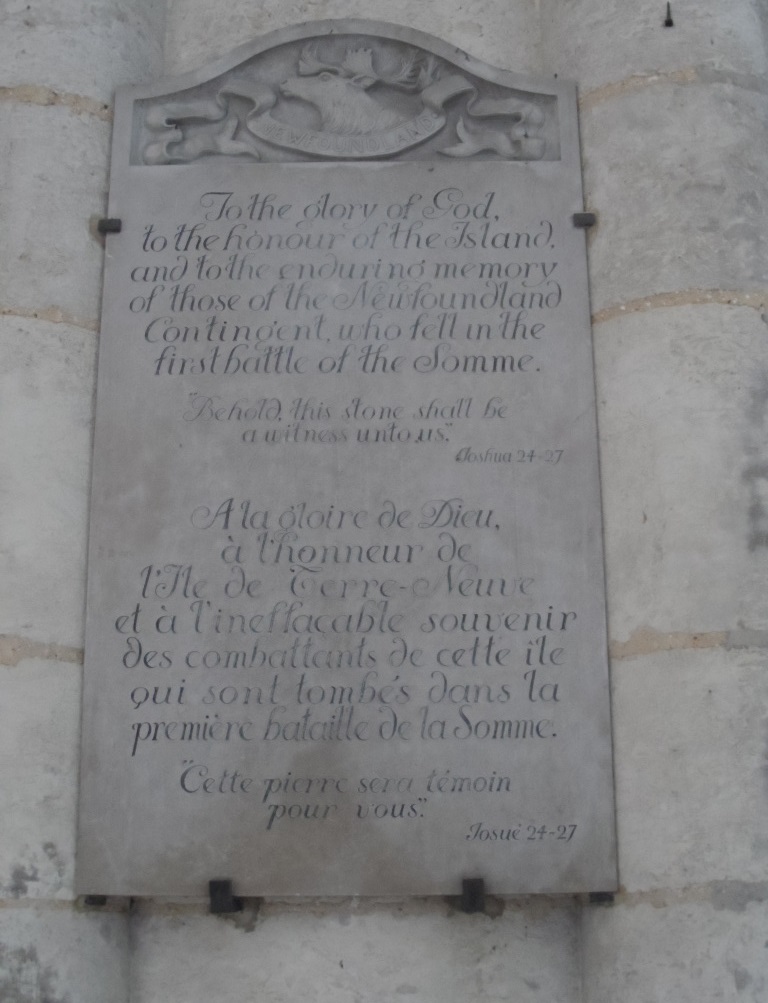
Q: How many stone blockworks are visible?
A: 12